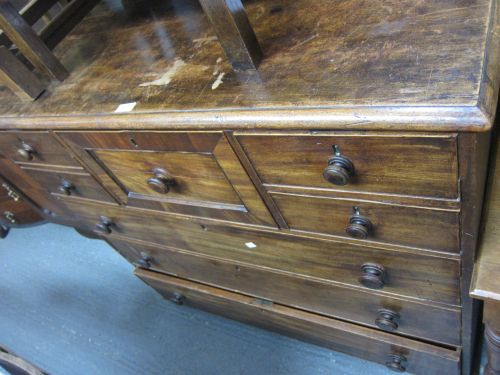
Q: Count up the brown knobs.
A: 11